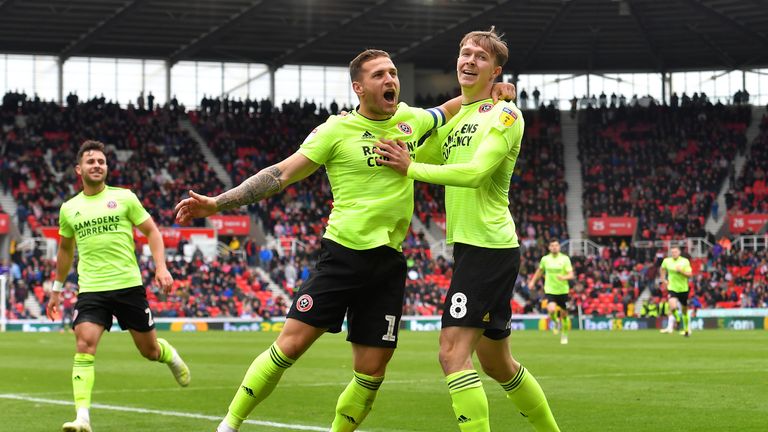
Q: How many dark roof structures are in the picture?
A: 1